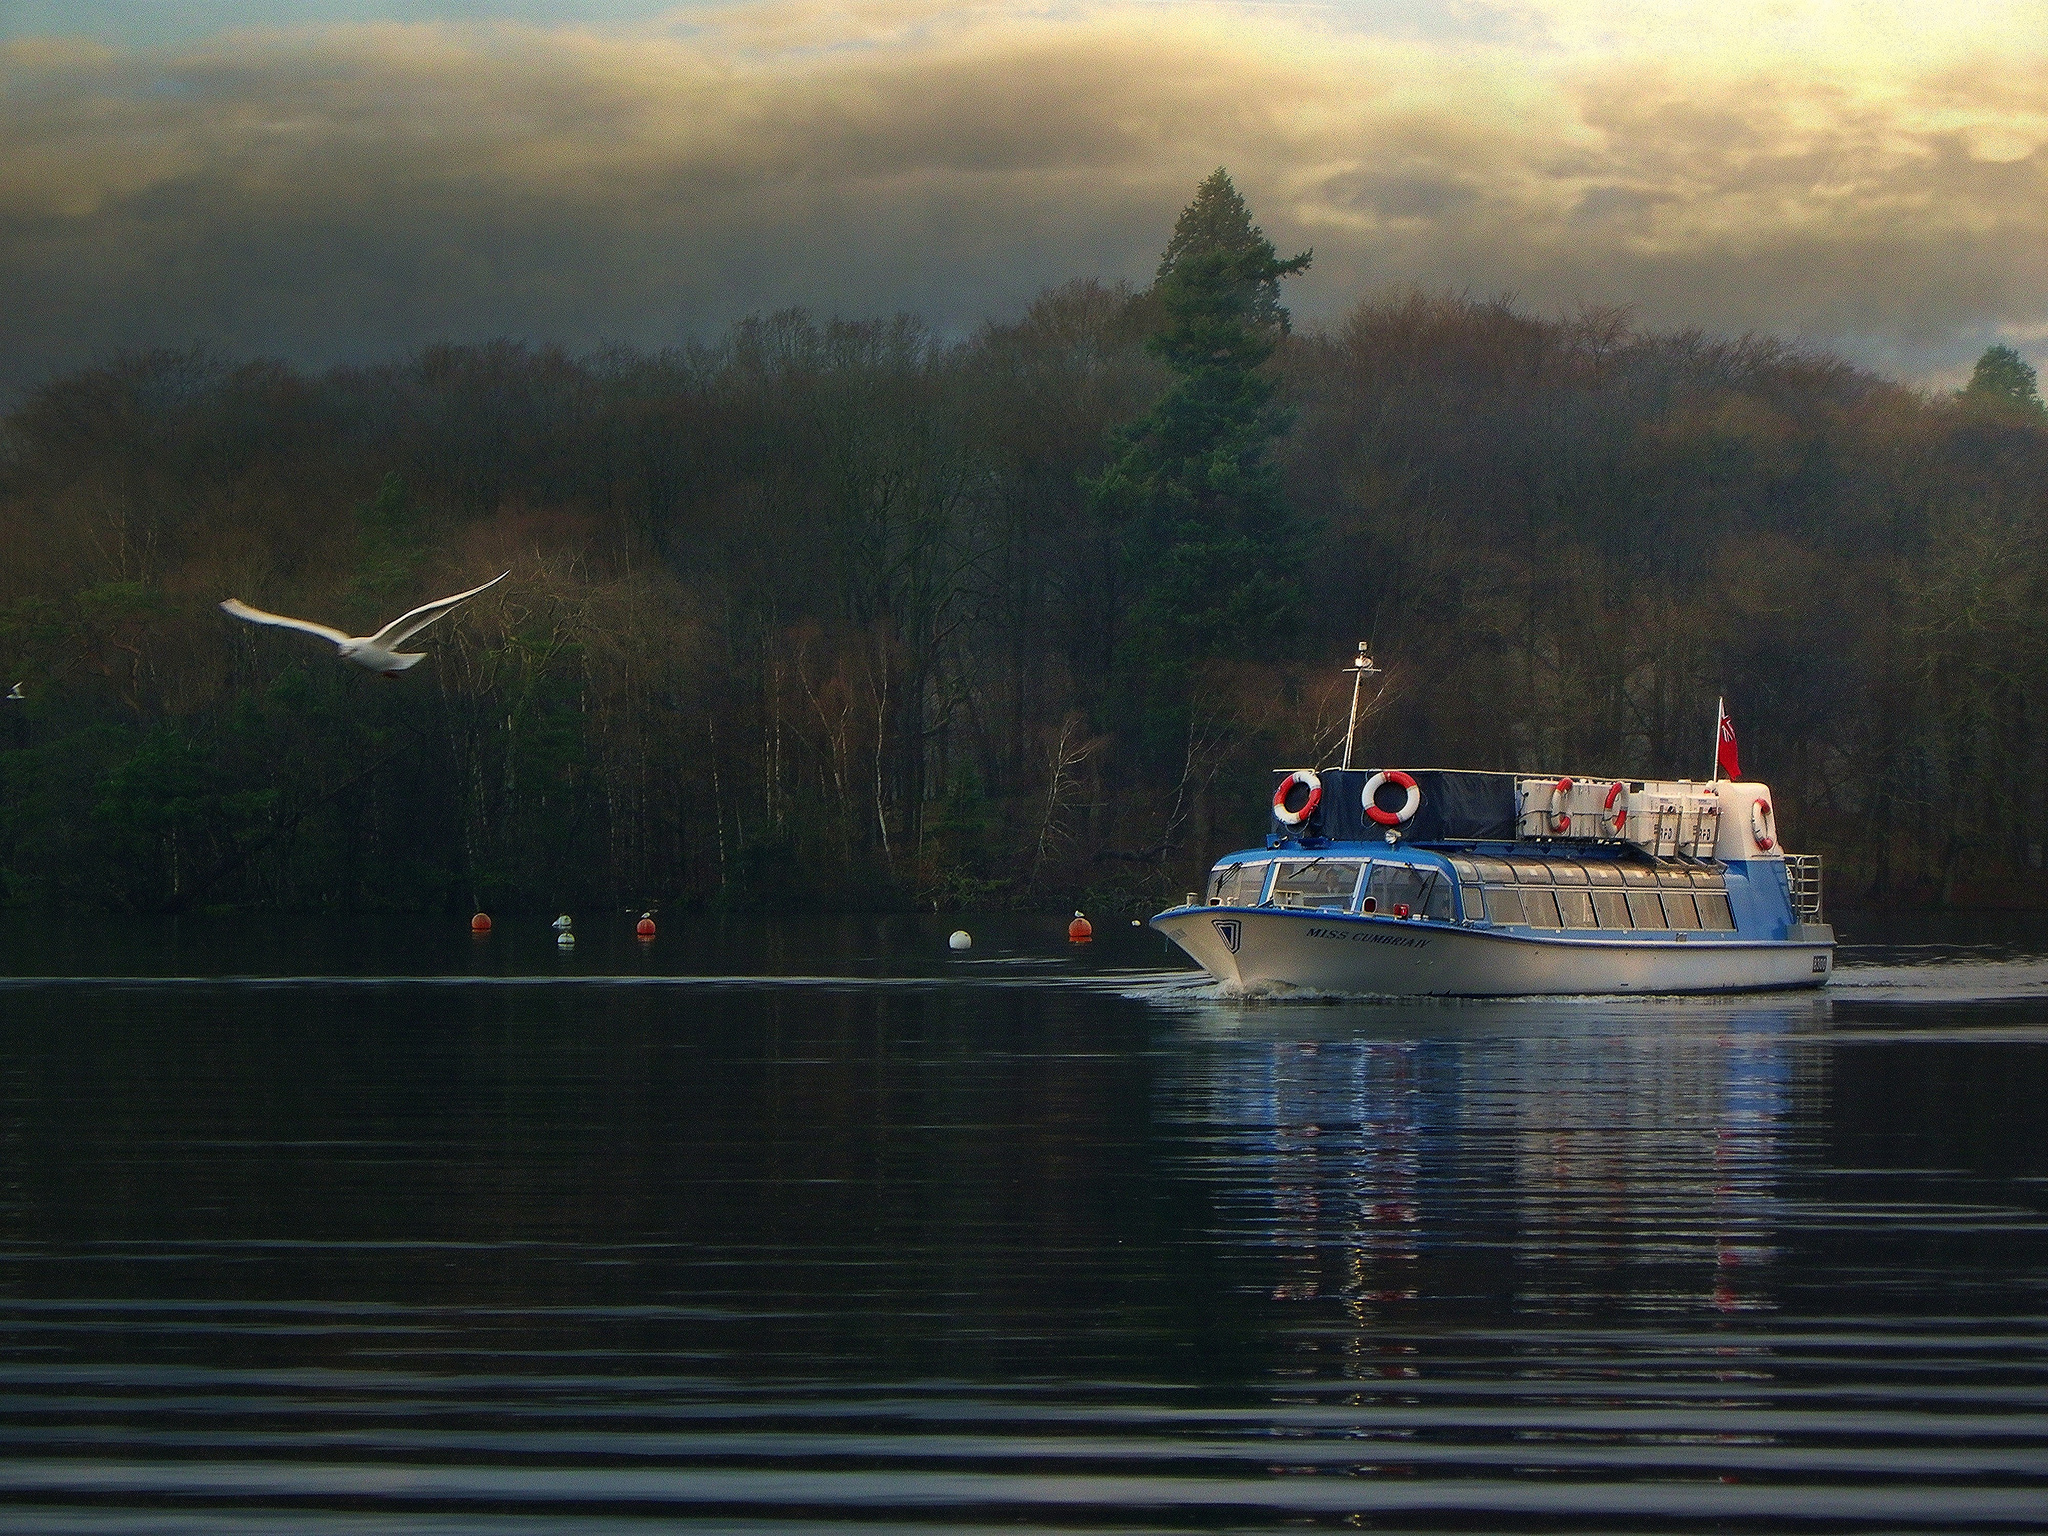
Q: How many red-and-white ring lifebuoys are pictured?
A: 5